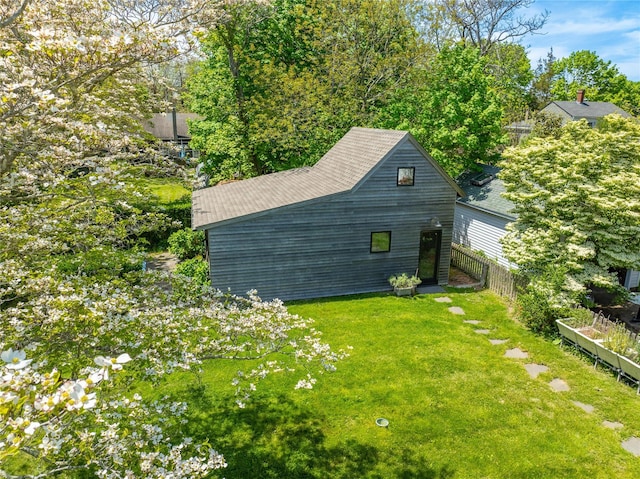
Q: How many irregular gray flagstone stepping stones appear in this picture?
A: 11